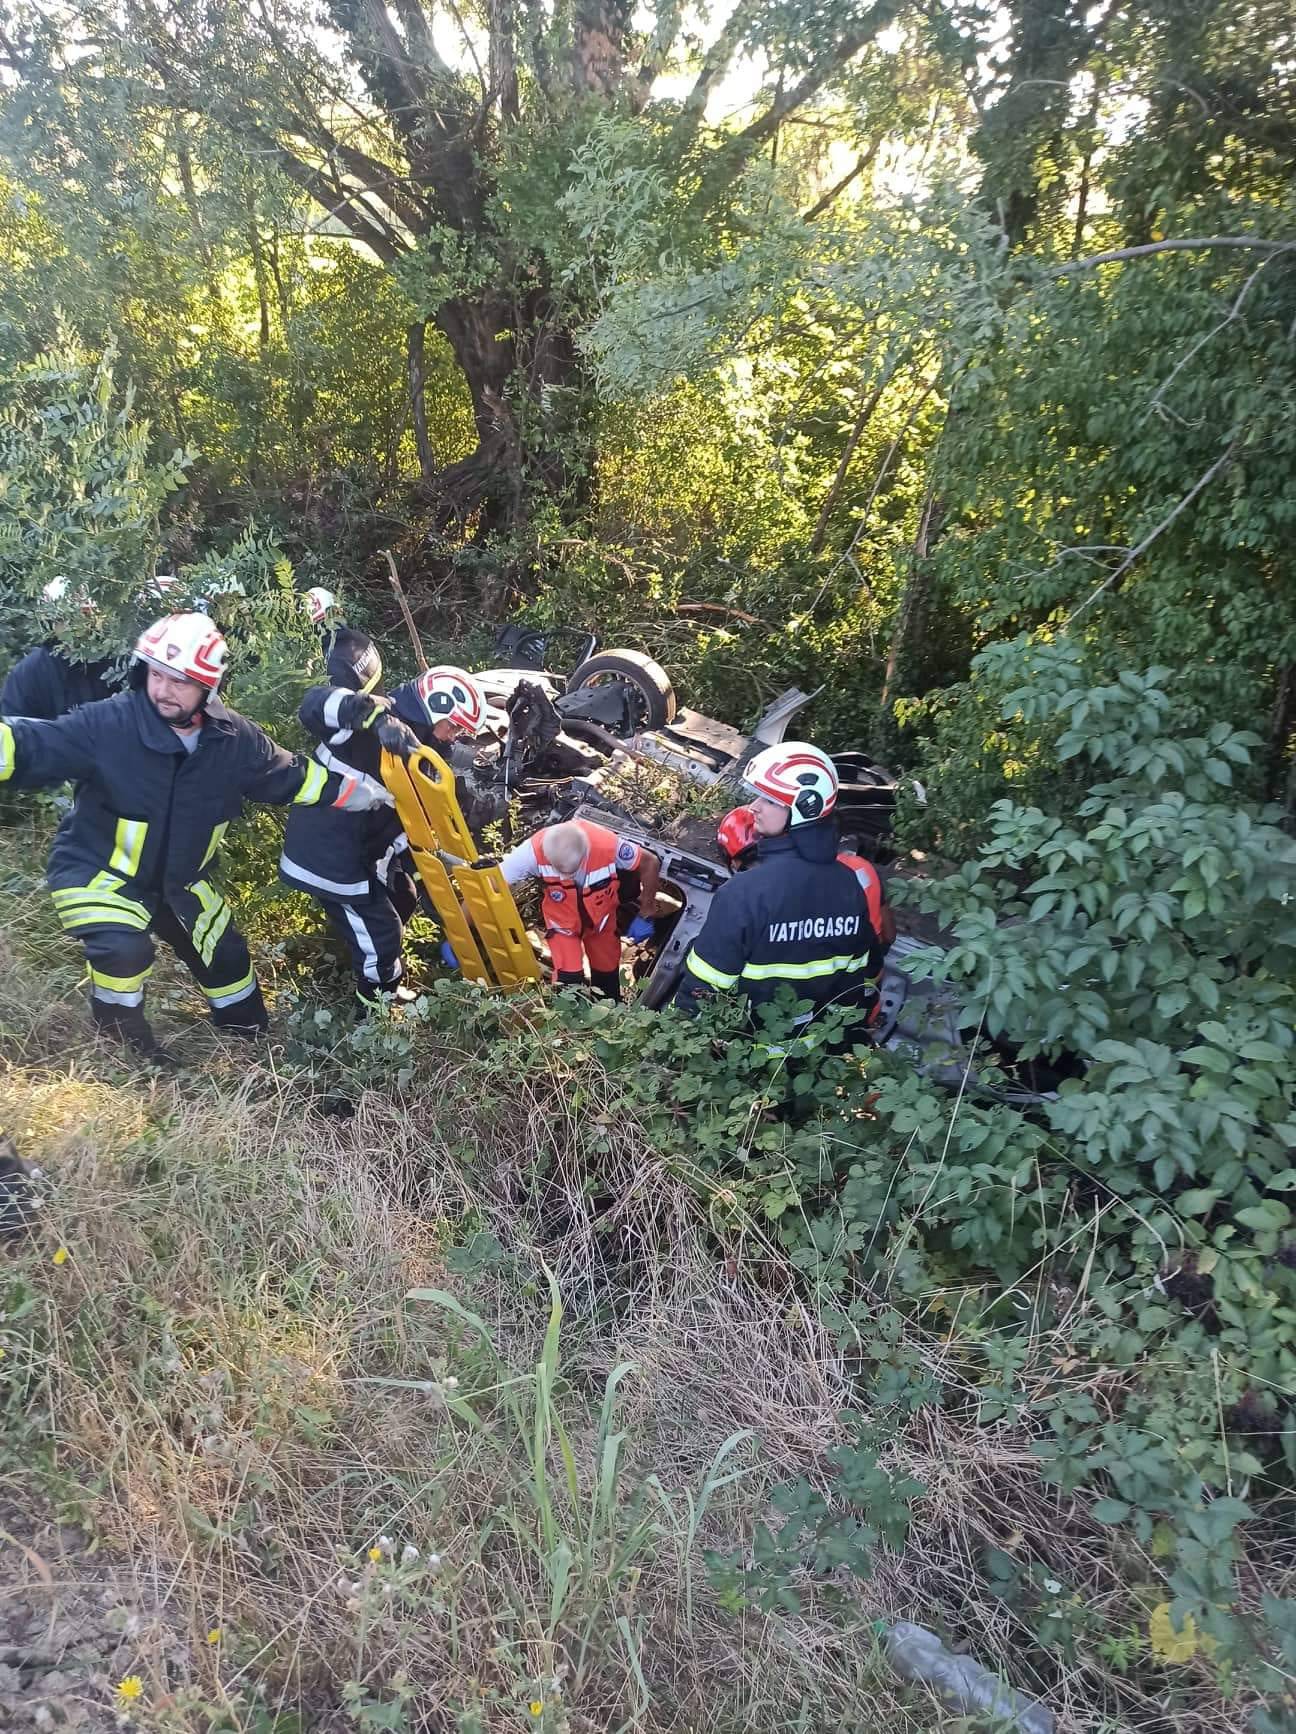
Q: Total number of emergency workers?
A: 8